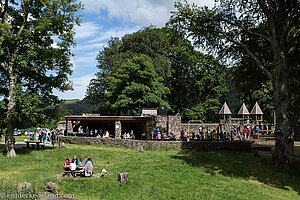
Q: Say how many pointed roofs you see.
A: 3